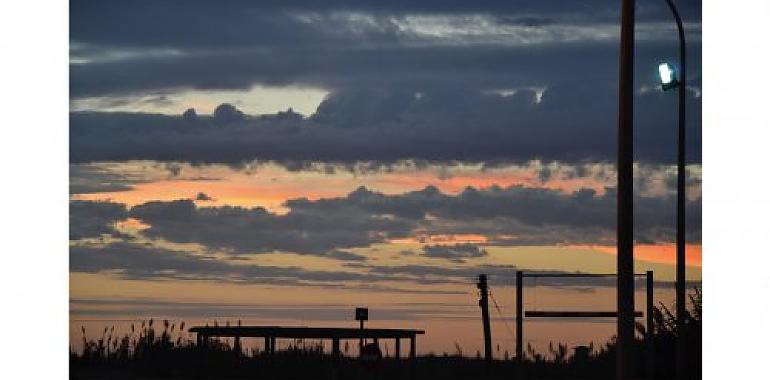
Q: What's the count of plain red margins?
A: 0